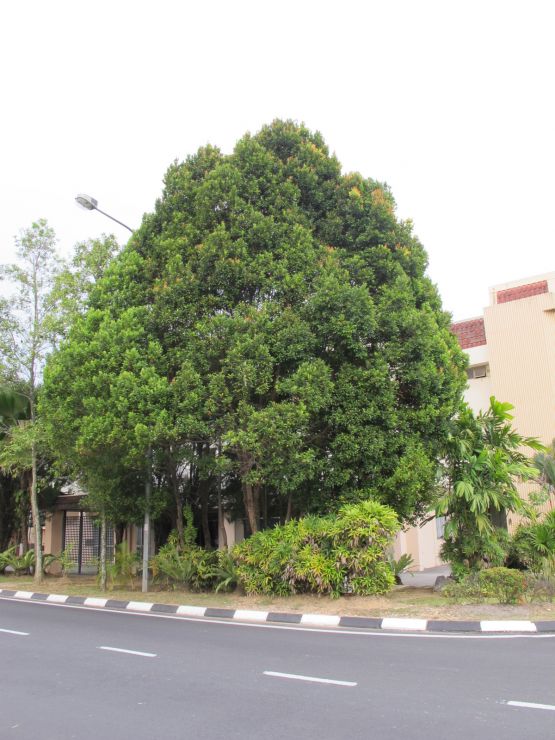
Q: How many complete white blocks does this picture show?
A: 9